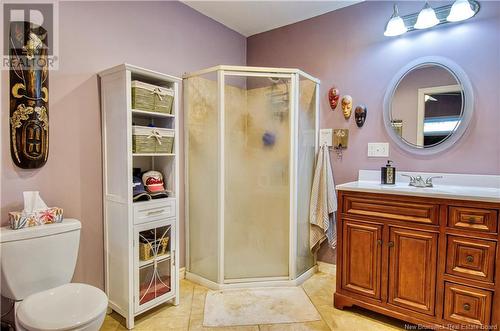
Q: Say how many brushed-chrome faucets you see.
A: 1